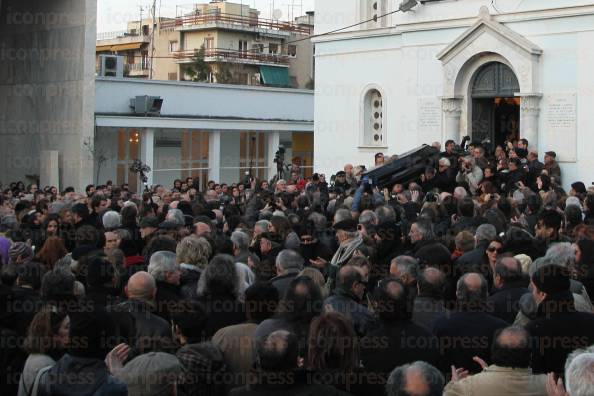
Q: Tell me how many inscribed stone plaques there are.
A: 2